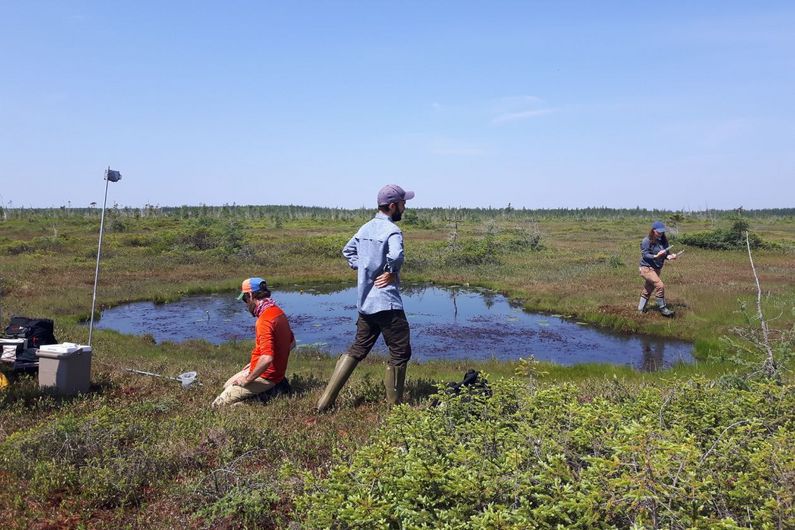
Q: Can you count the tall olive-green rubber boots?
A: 2